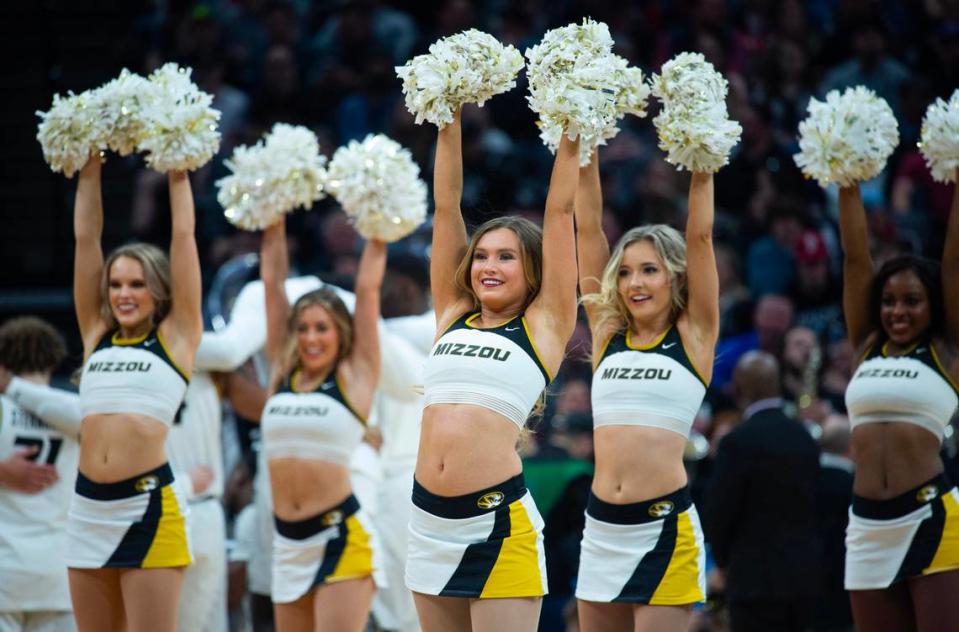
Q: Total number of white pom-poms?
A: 10